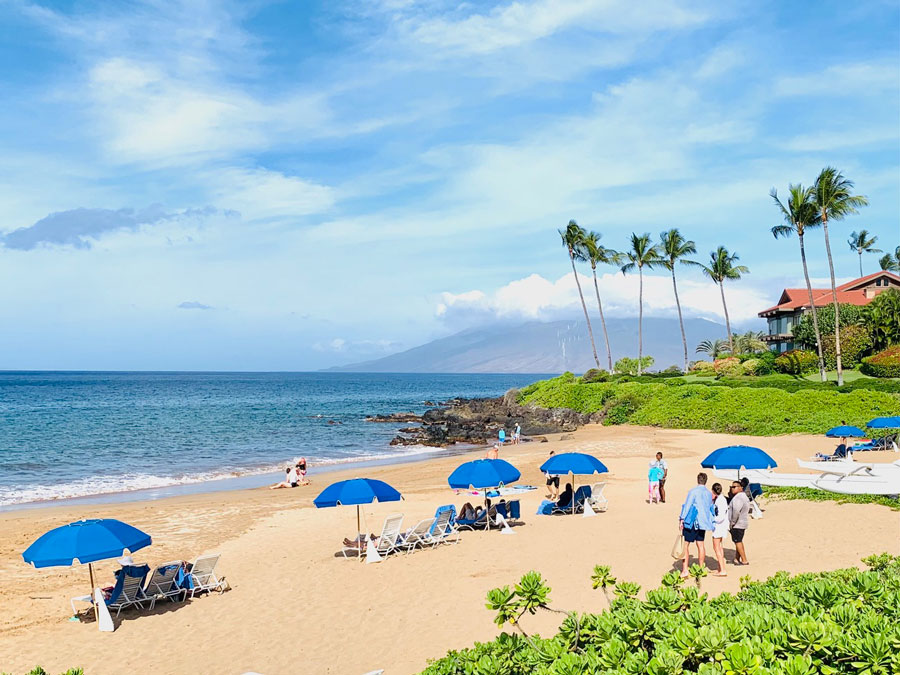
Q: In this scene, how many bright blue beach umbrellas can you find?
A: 7